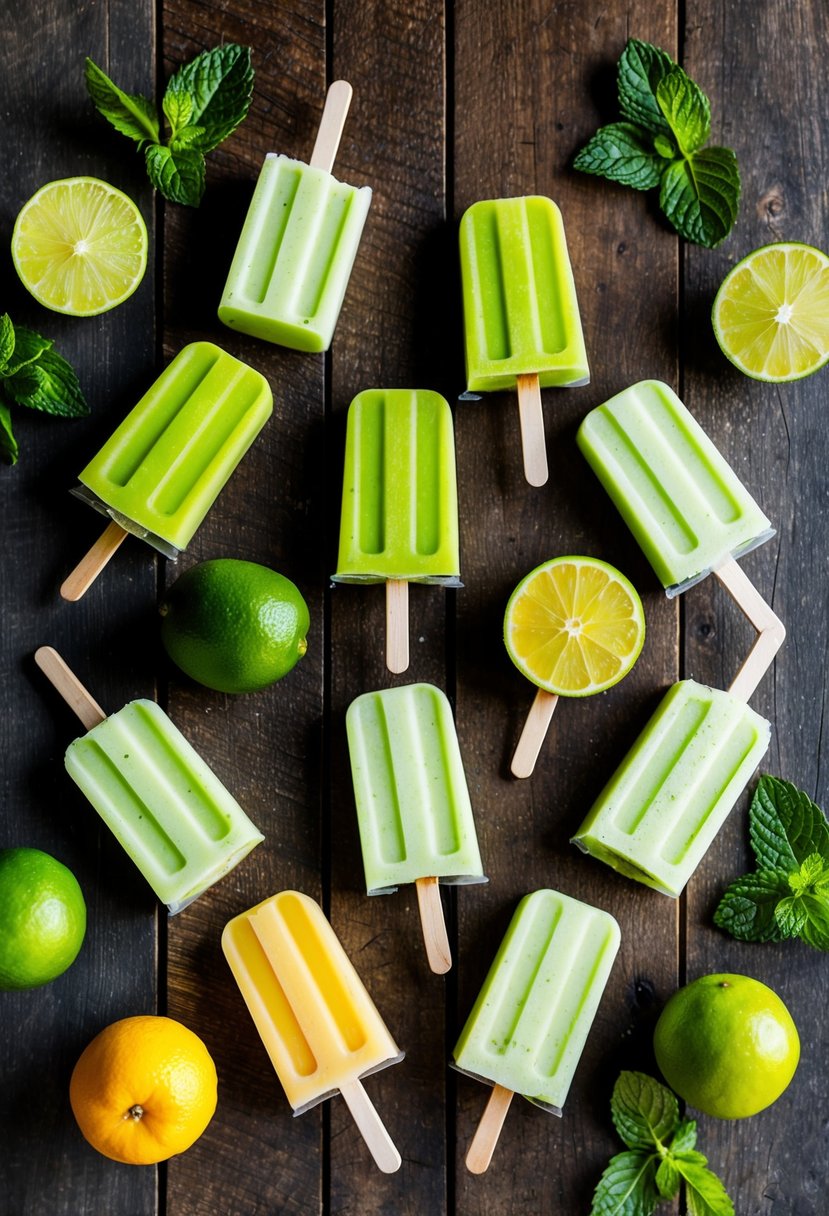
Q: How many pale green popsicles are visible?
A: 6